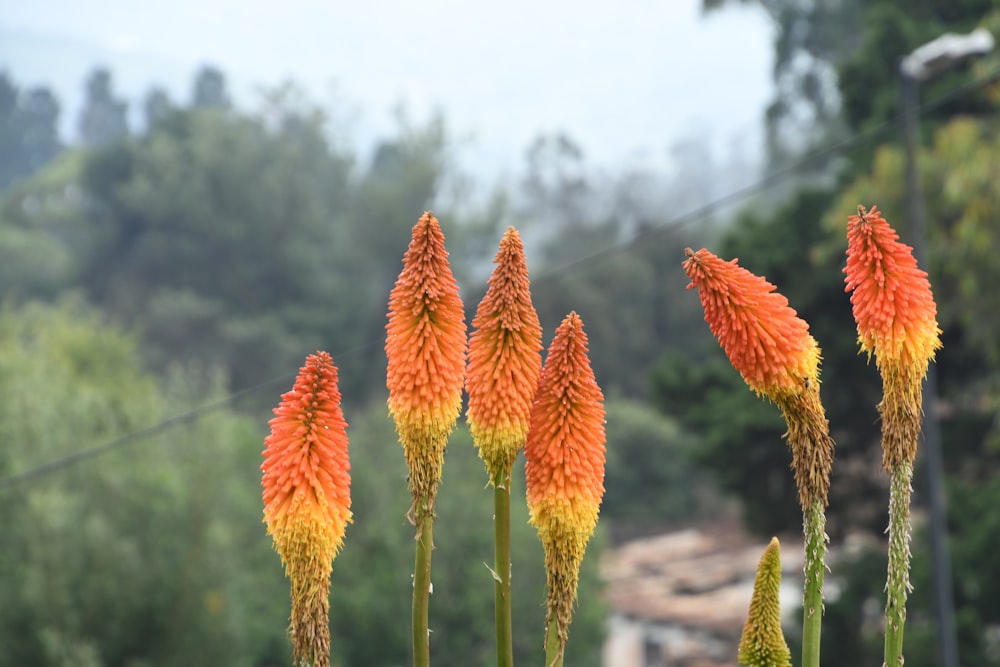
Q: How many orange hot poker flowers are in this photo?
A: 6